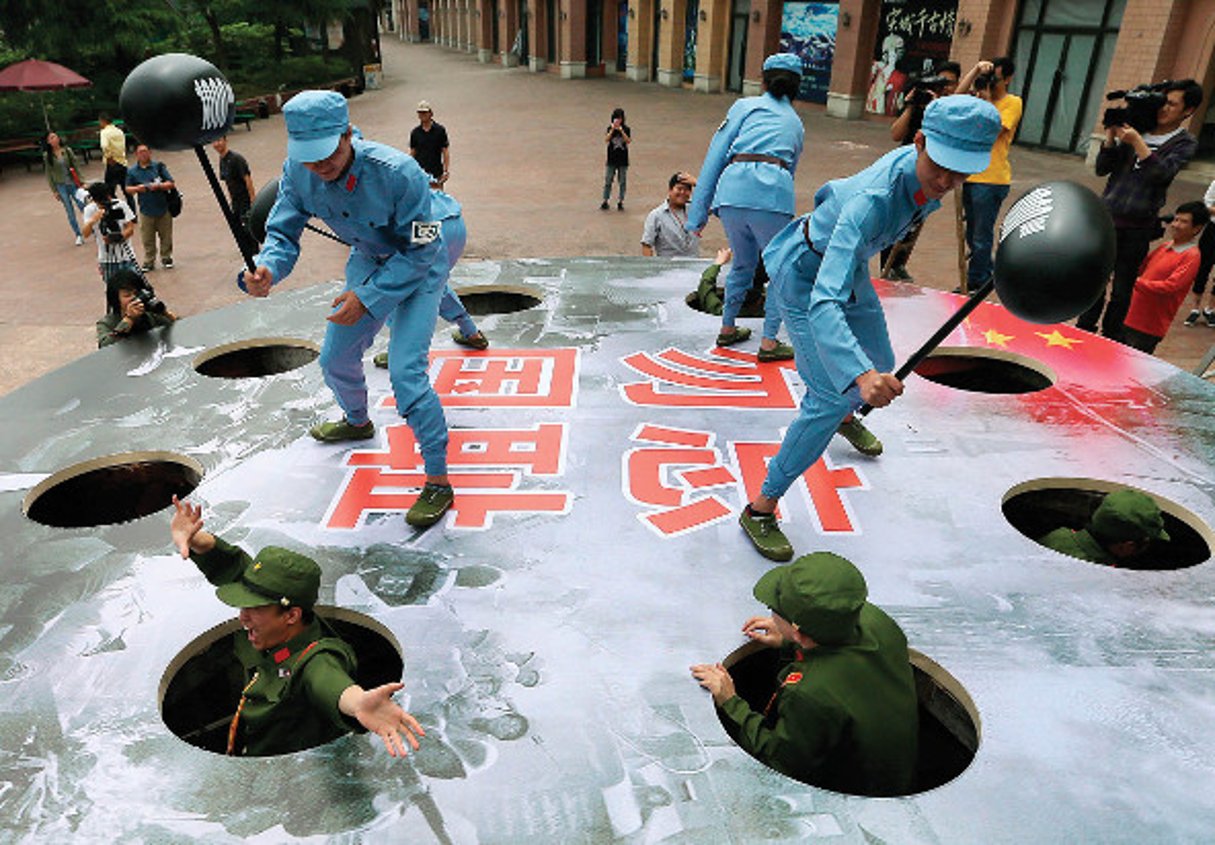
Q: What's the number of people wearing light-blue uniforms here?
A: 4